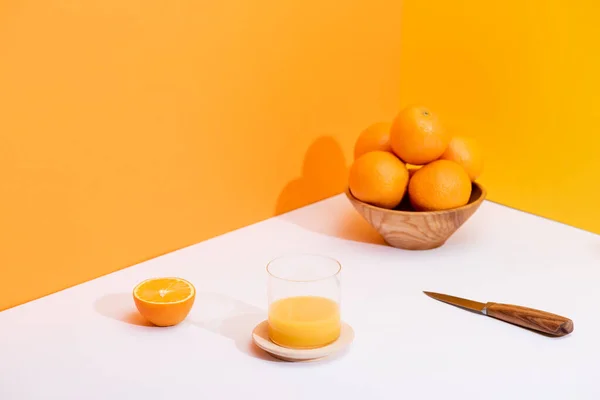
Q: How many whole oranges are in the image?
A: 5